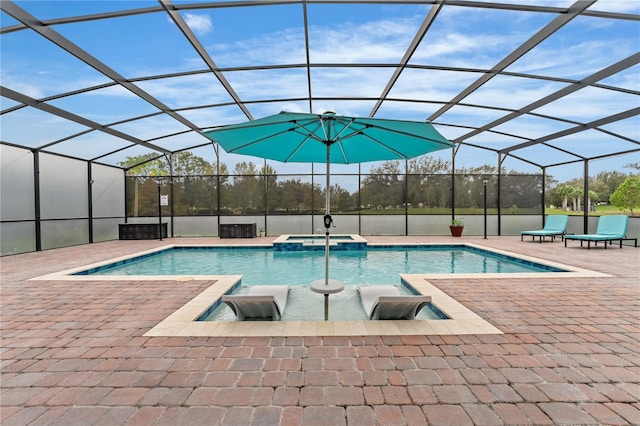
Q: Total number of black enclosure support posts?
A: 13